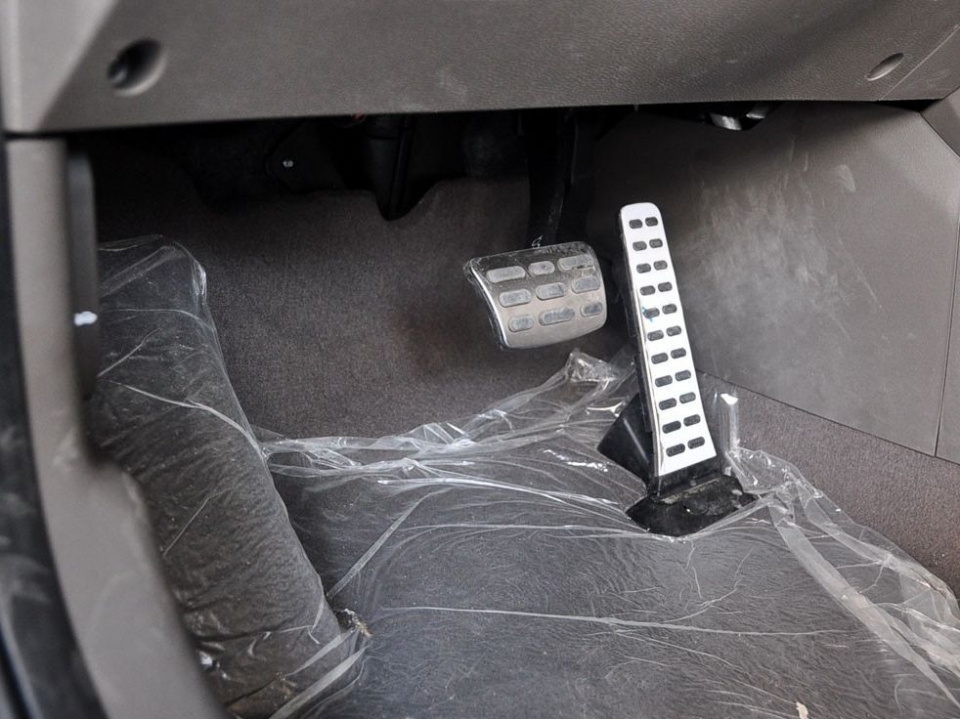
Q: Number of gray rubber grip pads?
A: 9